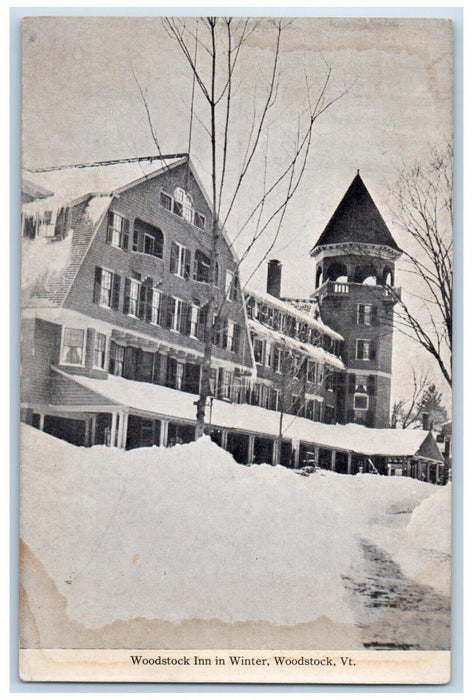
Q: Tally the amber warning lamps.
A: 0